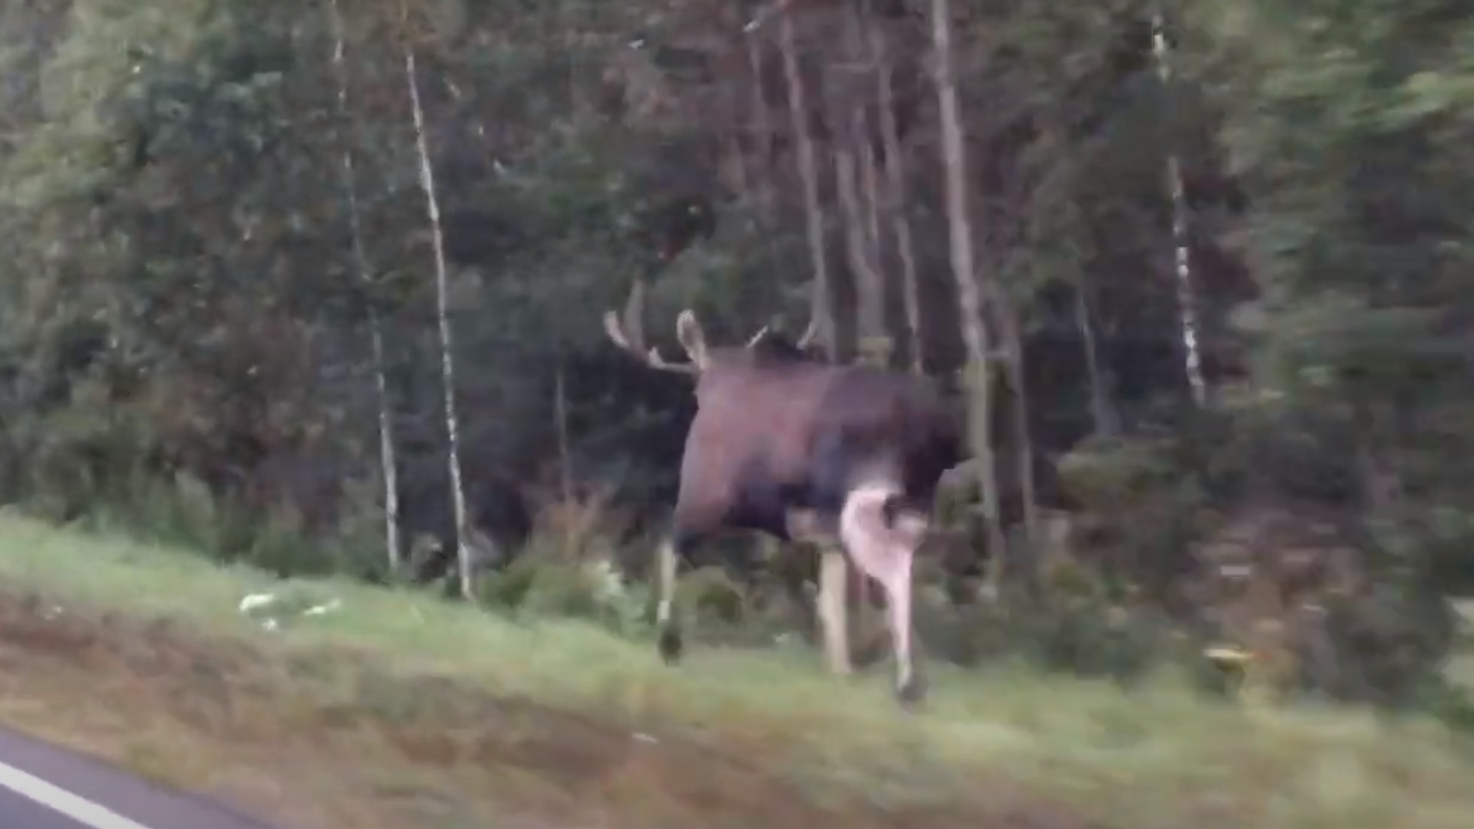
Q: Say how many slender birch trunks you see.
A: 3